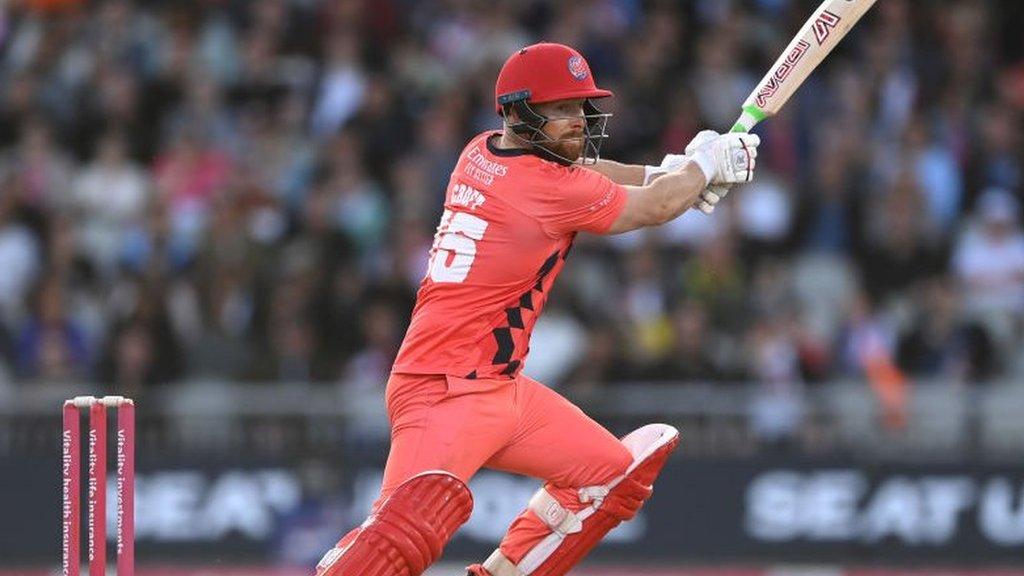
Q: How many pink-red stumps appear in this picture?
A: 3